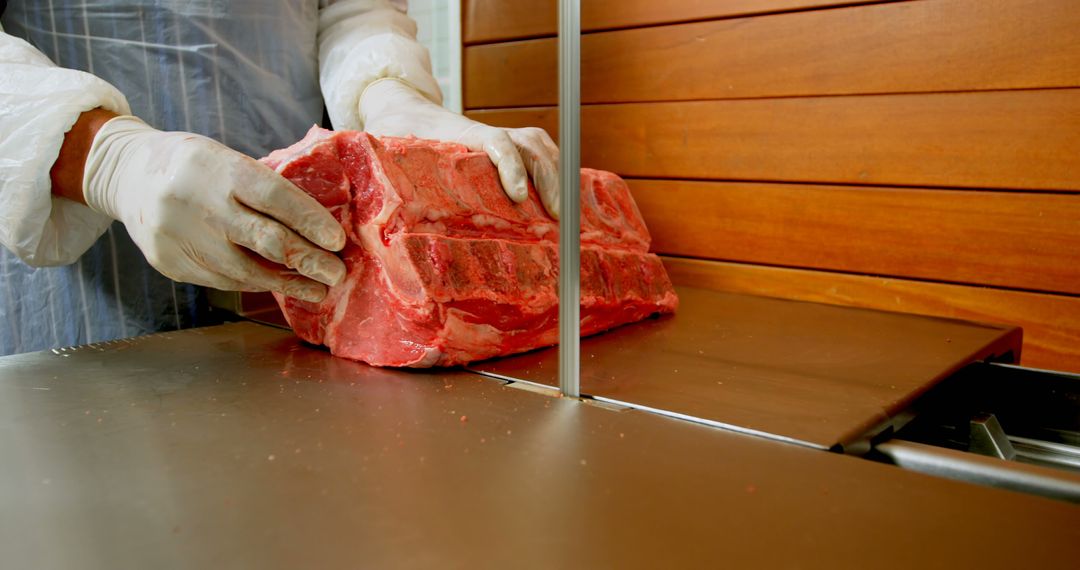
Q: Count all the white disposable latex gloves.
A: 2